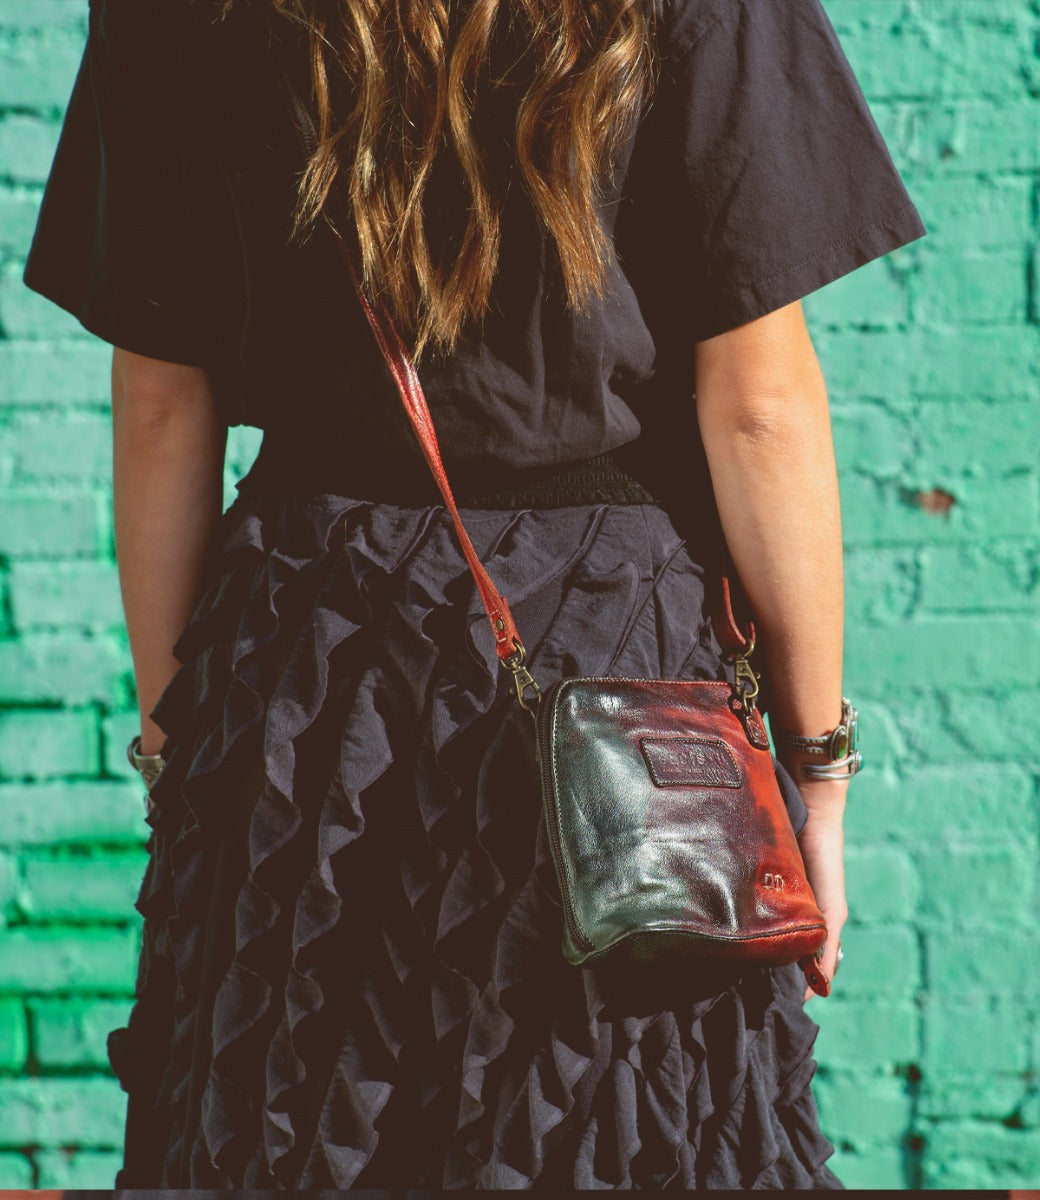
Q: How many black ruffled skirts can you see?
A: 1